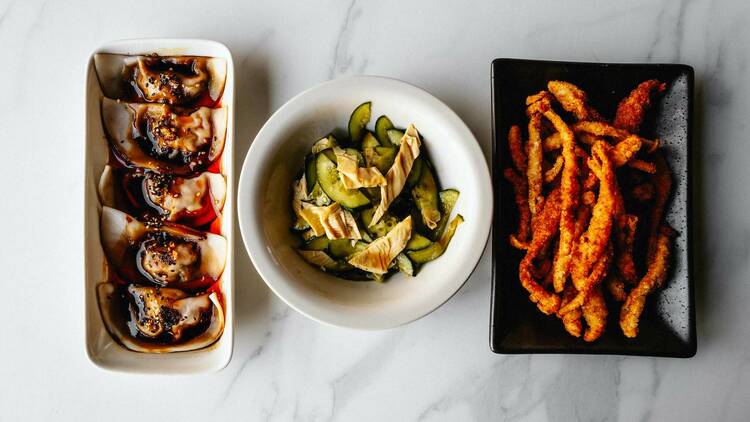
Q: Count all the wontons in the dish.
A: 5